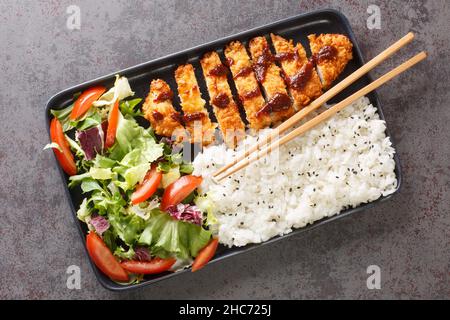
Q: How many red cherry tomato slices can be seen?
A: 8